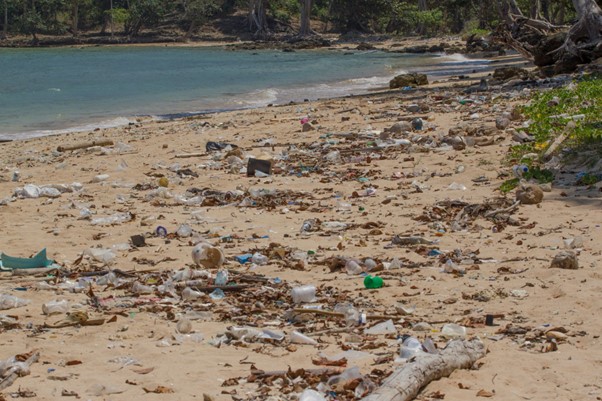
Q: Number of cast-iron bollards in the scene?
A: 0